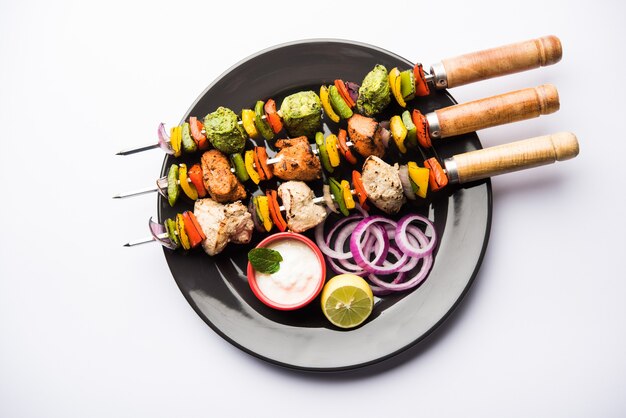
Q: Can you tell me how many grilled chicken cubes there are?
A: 9